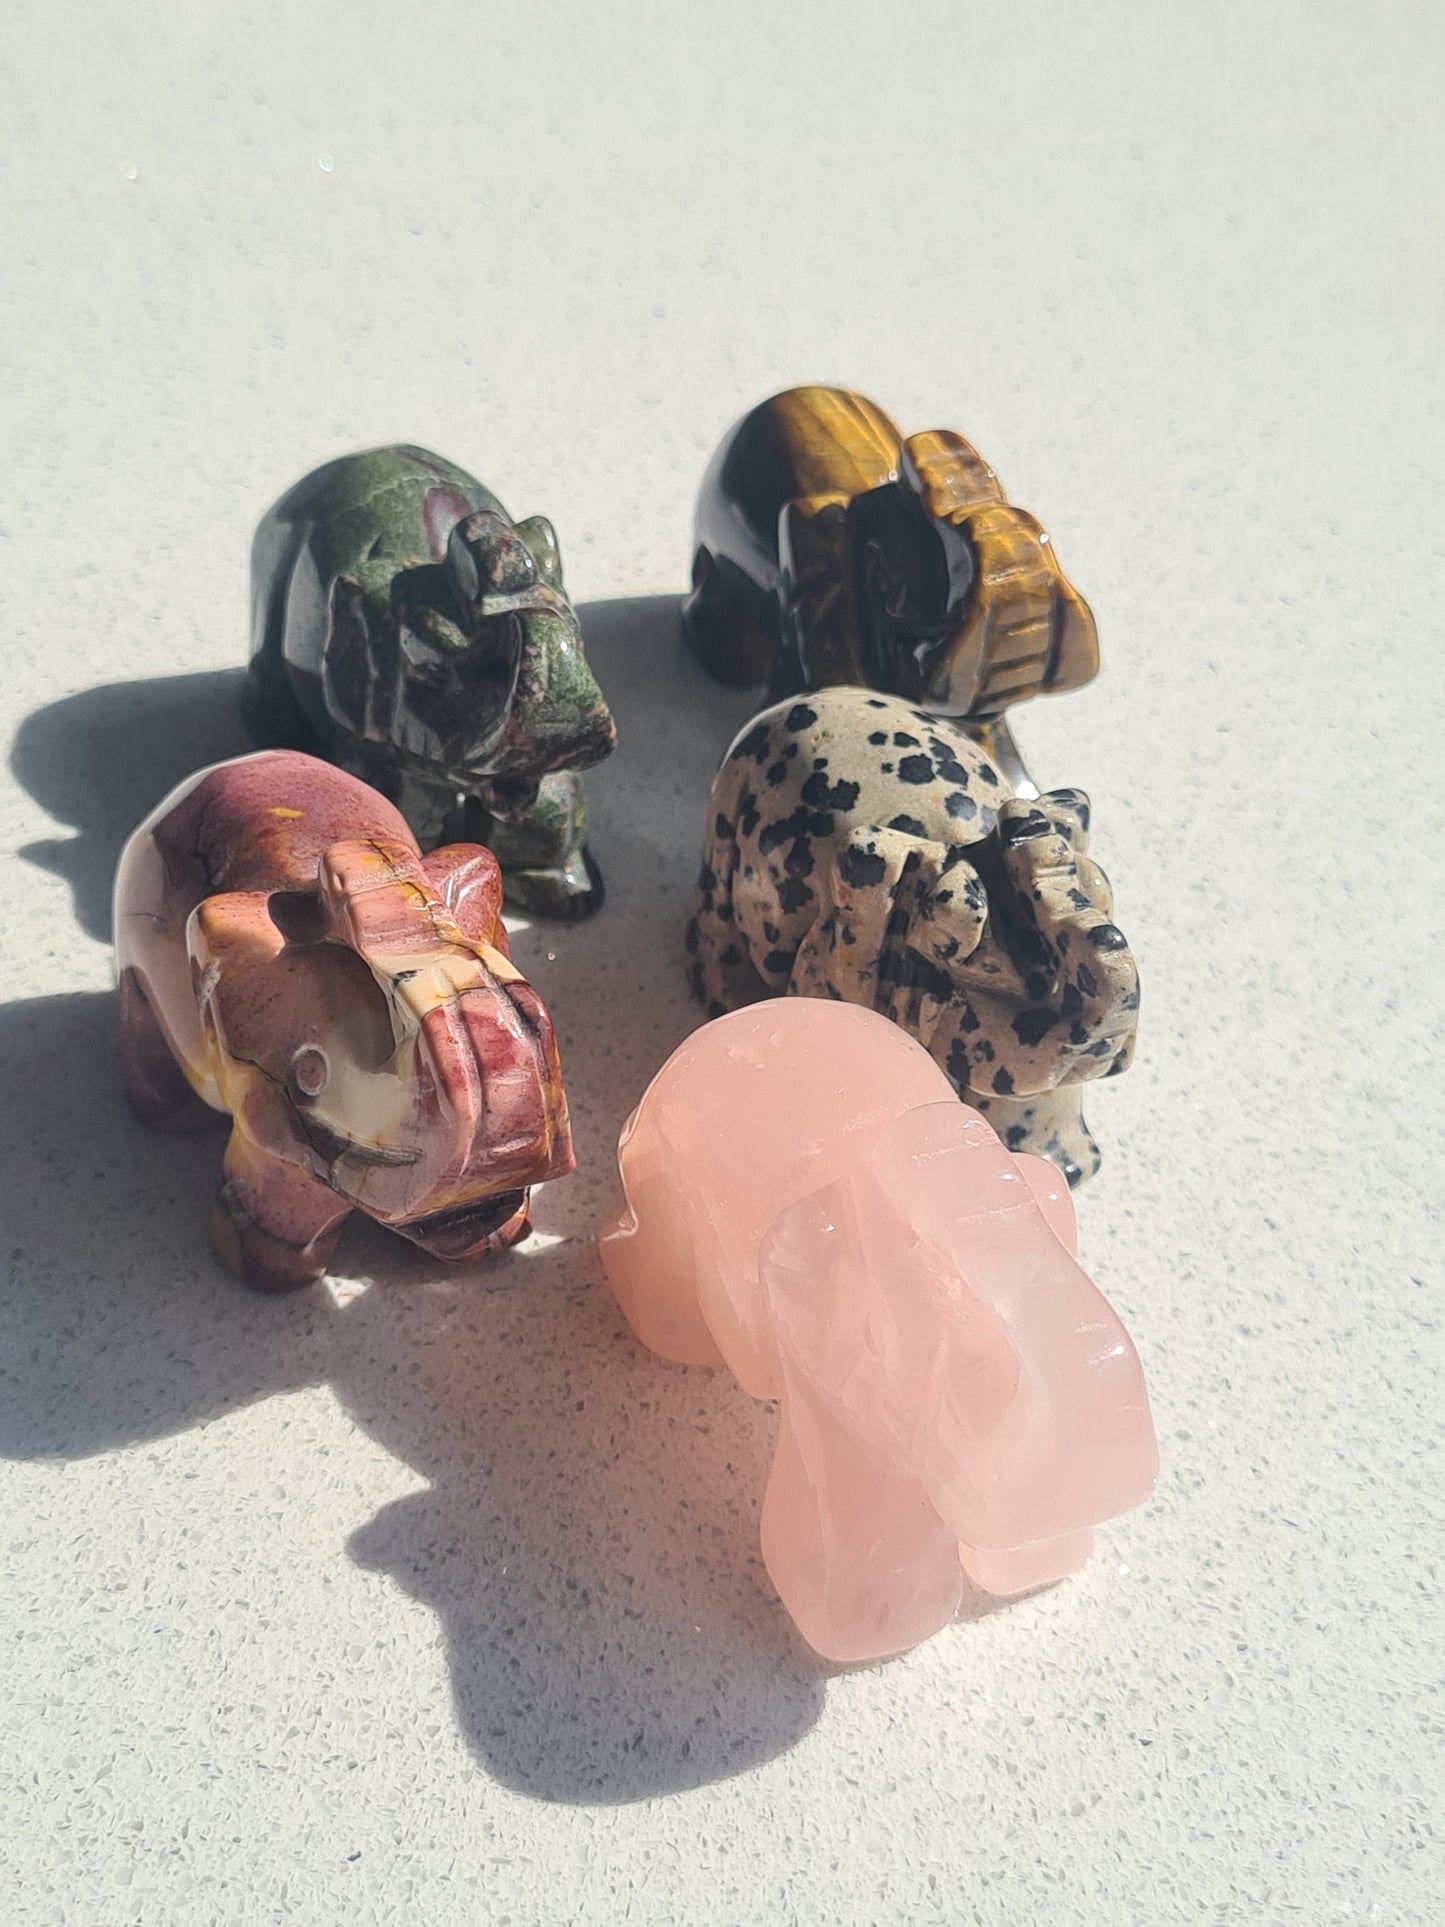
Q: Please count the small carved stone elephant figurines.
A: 5